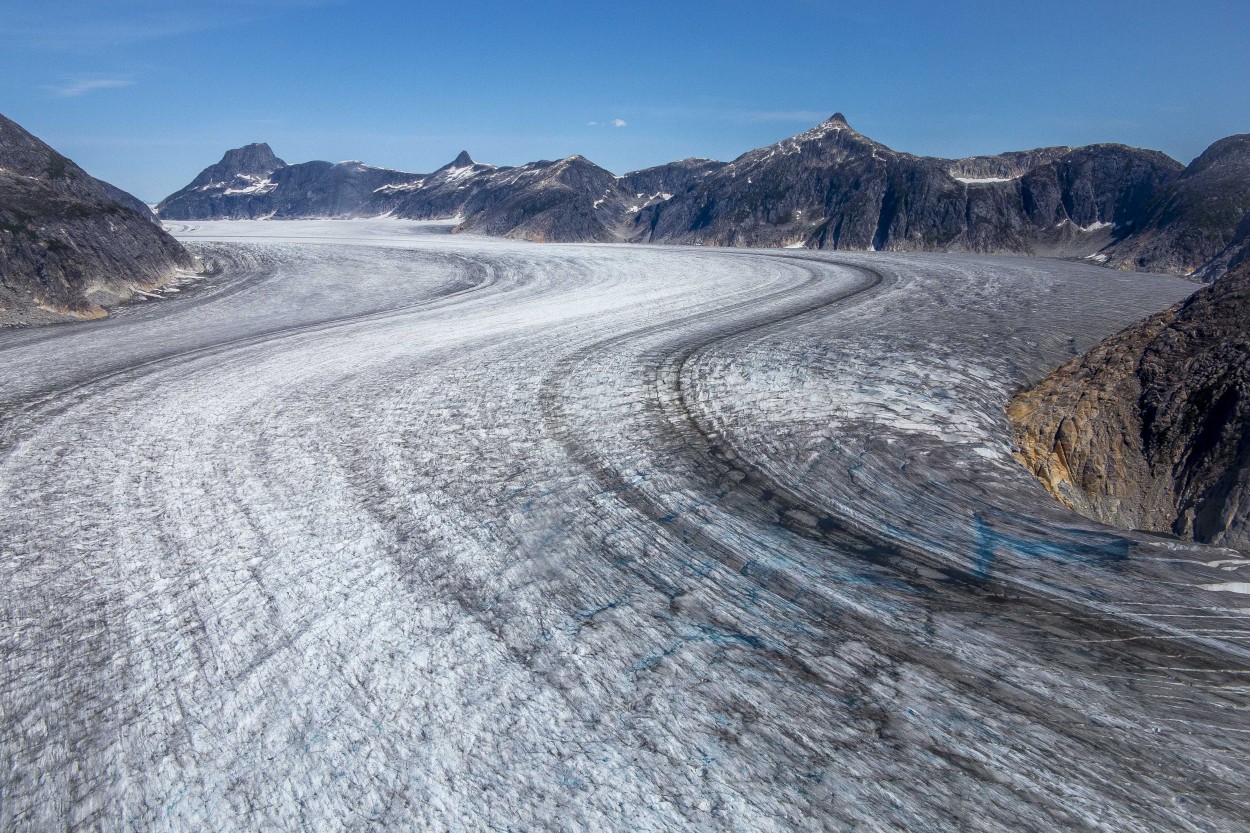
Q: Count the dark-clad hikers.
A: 0